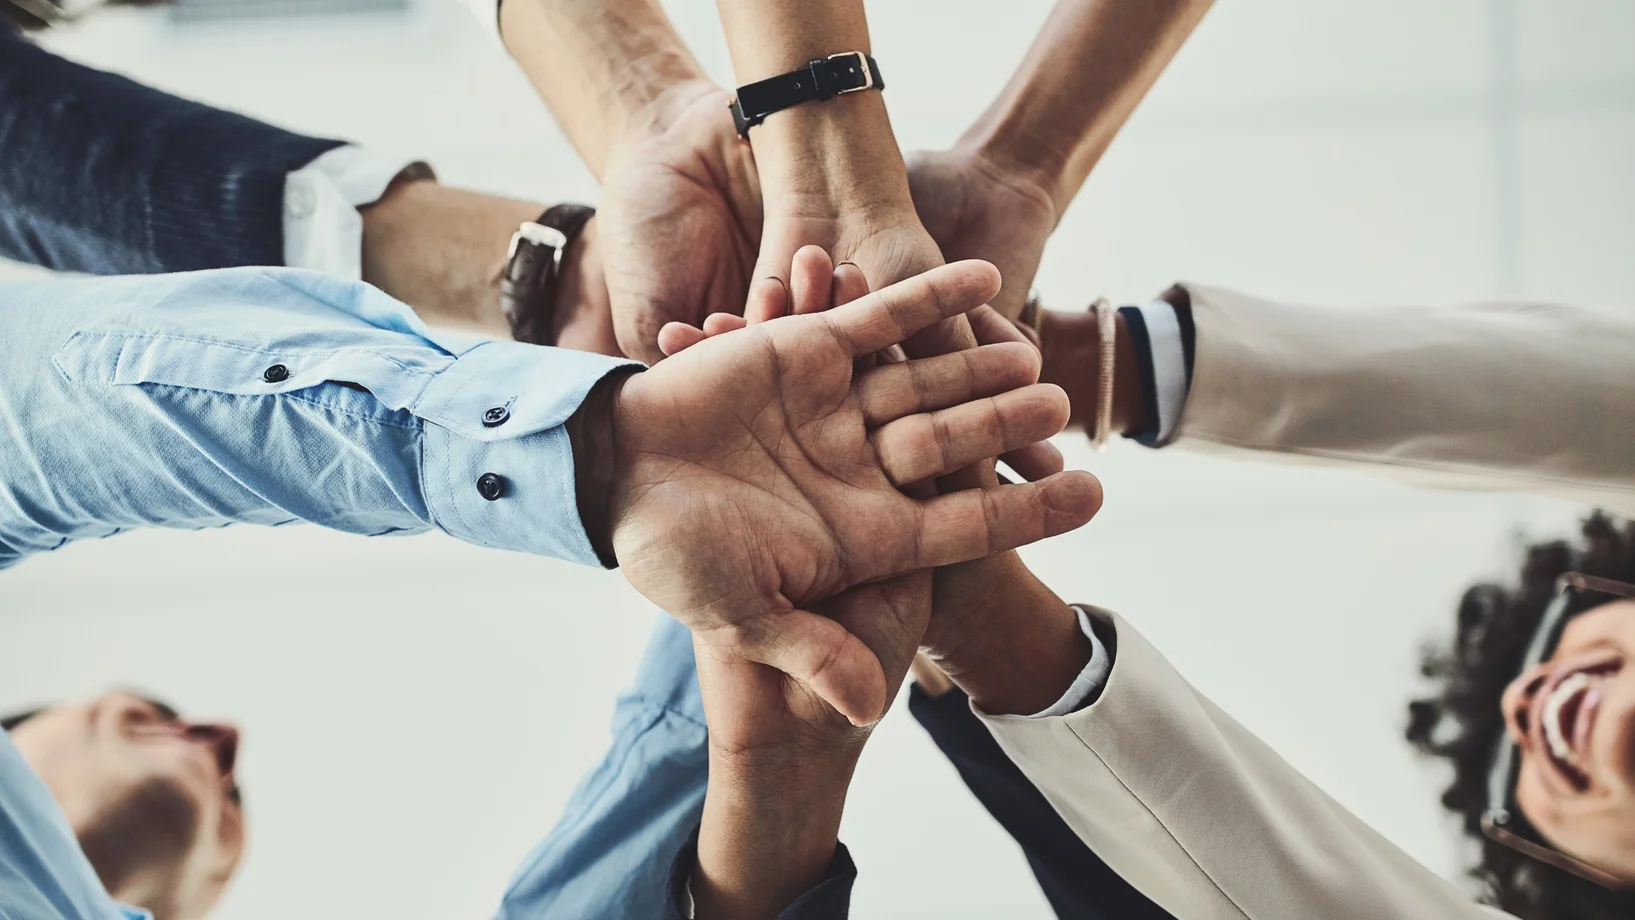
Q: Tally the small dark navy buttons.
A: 3